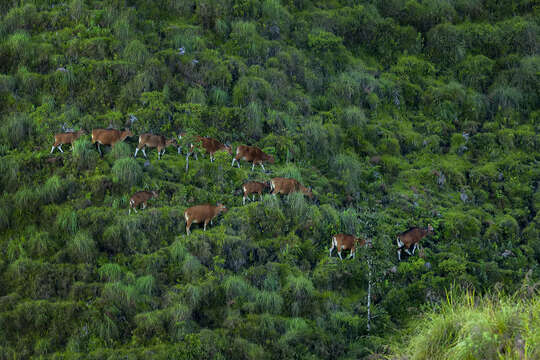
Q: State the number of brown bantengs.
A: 11